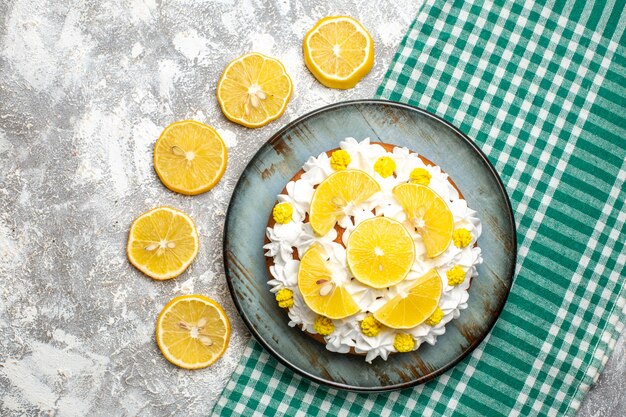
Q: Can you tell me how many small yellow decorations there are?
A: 11